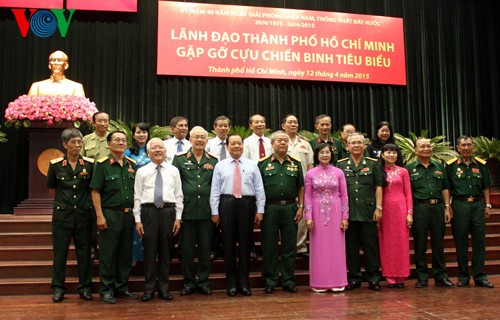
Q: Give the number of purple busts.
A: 0